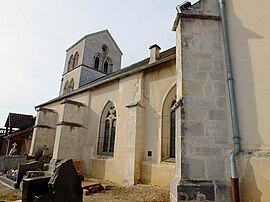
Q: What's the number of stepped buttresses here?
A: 4